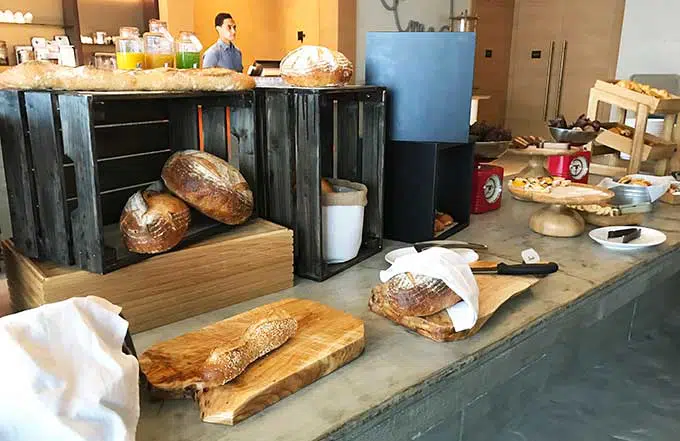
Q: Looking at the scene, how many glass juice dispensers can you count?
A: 3